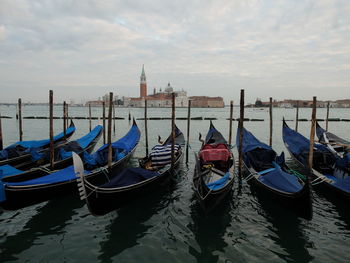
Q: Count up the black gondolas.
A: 8